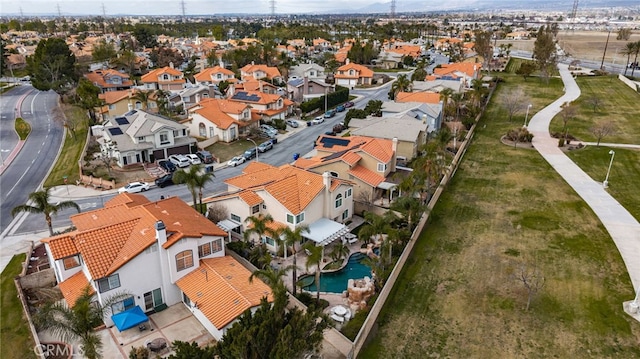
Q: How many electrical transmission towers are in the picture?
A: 7